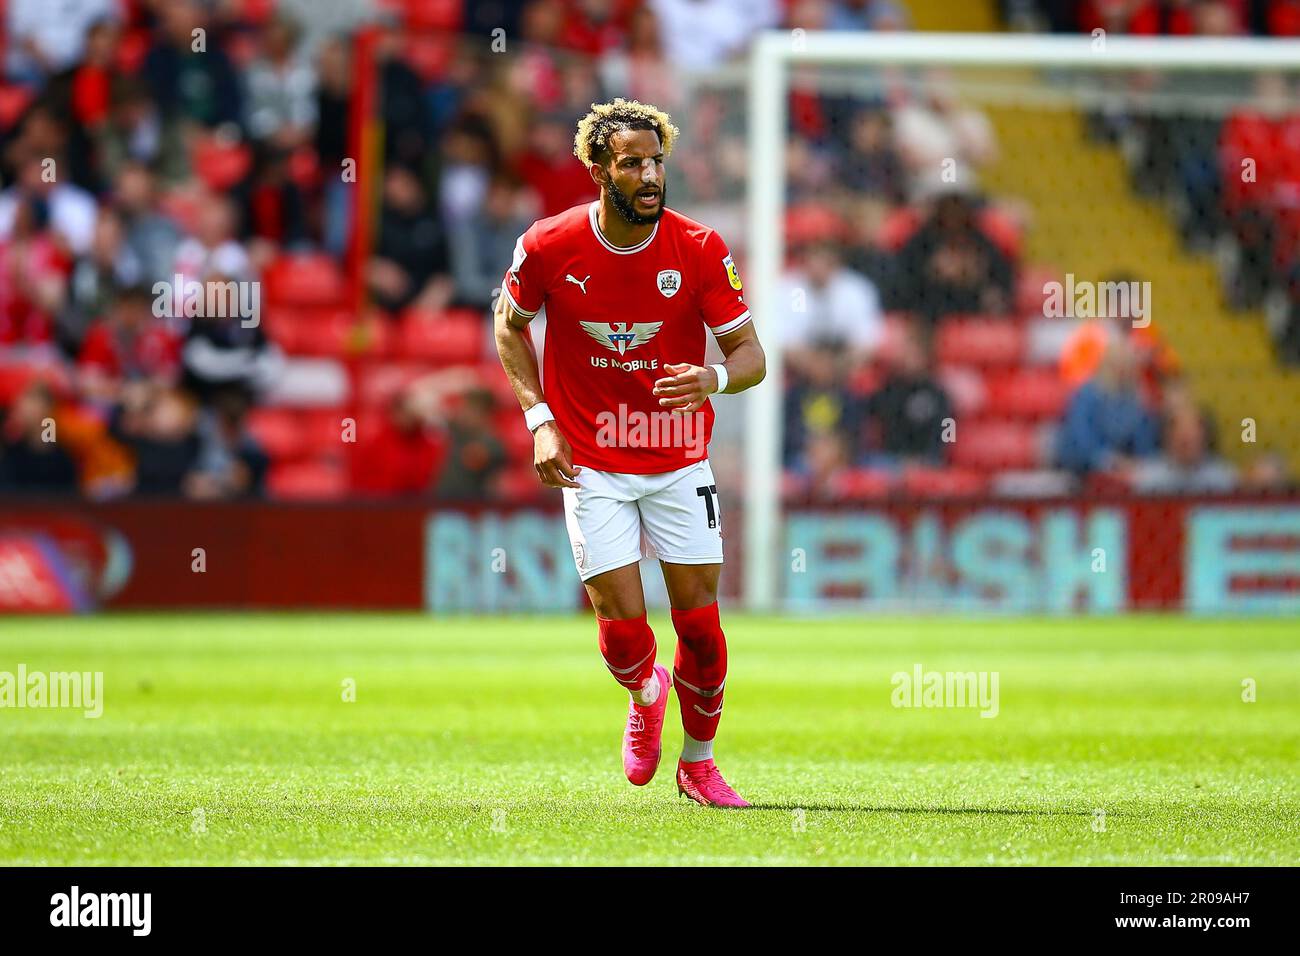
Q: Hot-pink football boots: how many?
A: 2